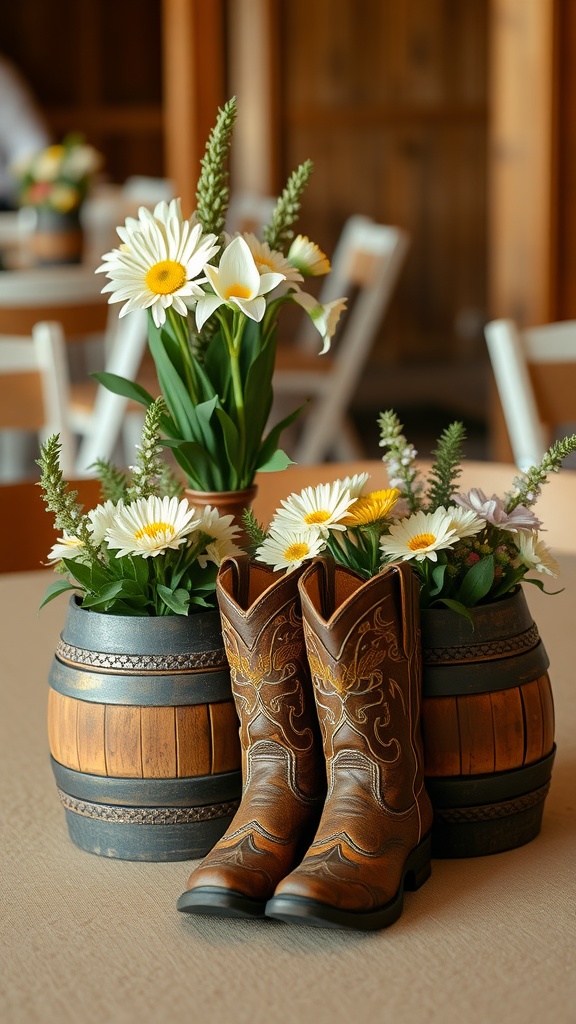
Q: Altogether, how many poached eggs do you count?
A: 0